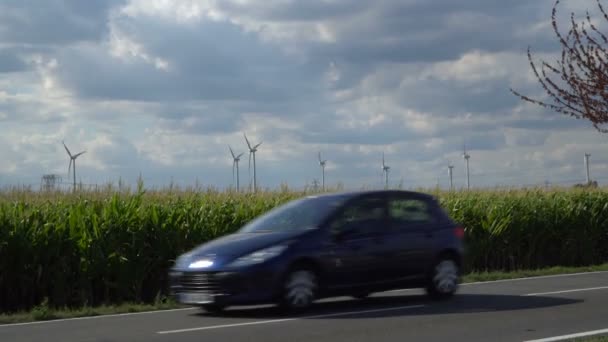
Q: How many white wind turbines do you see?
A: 8